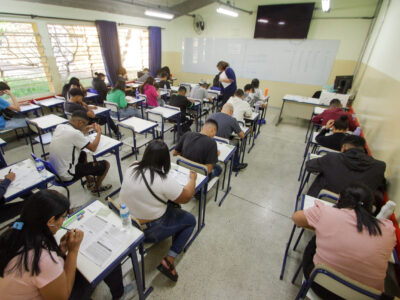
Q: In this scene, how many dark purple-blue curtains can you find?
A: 2